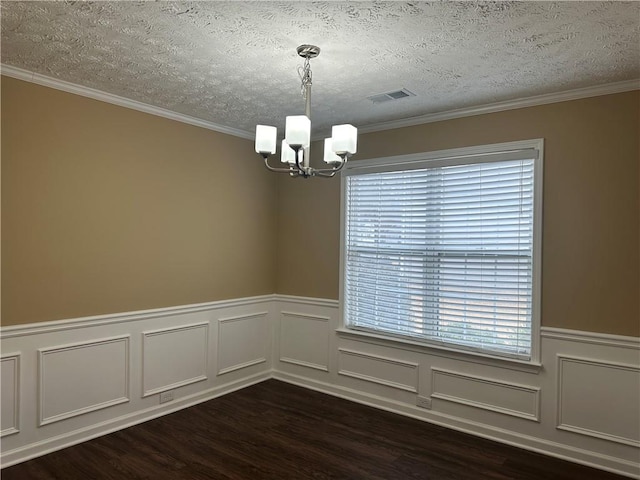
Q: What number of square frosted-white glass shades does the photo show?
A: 5